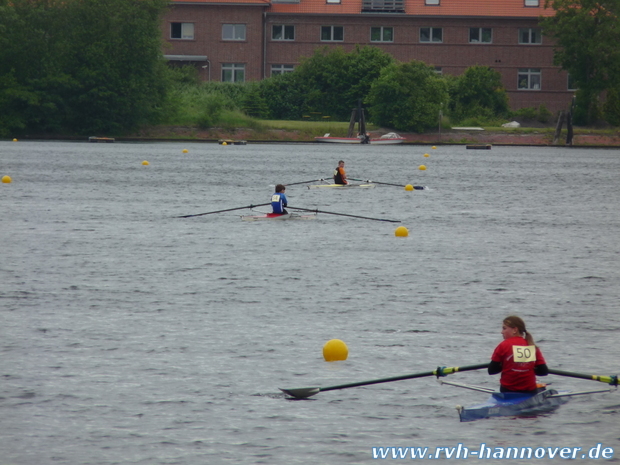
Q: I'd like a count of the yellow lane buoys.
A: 11